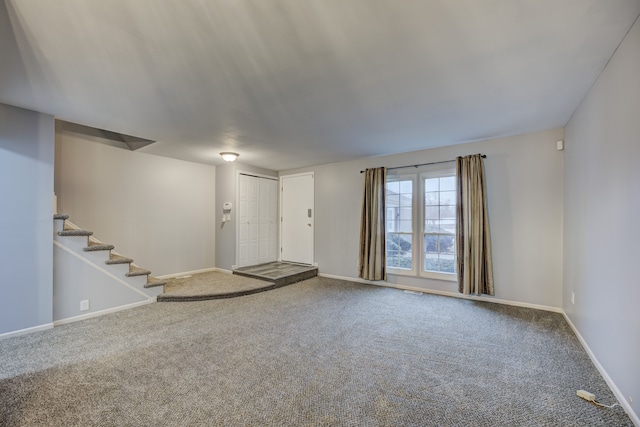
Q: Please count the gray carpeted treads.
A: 6